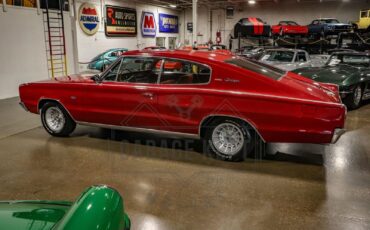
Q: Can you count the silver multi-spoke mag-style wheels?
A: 2